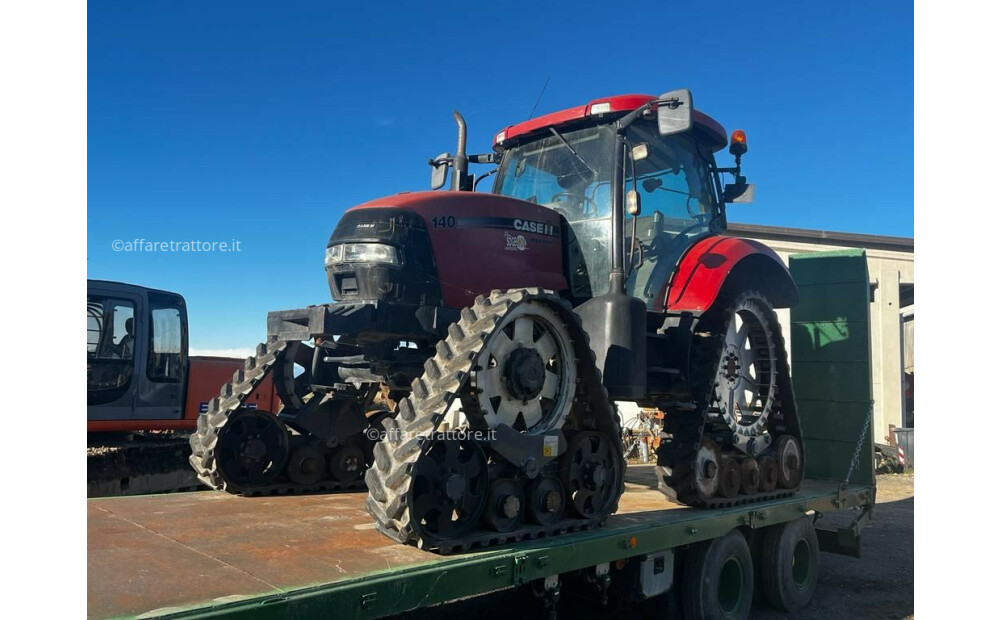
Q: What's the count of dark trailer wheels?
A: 2